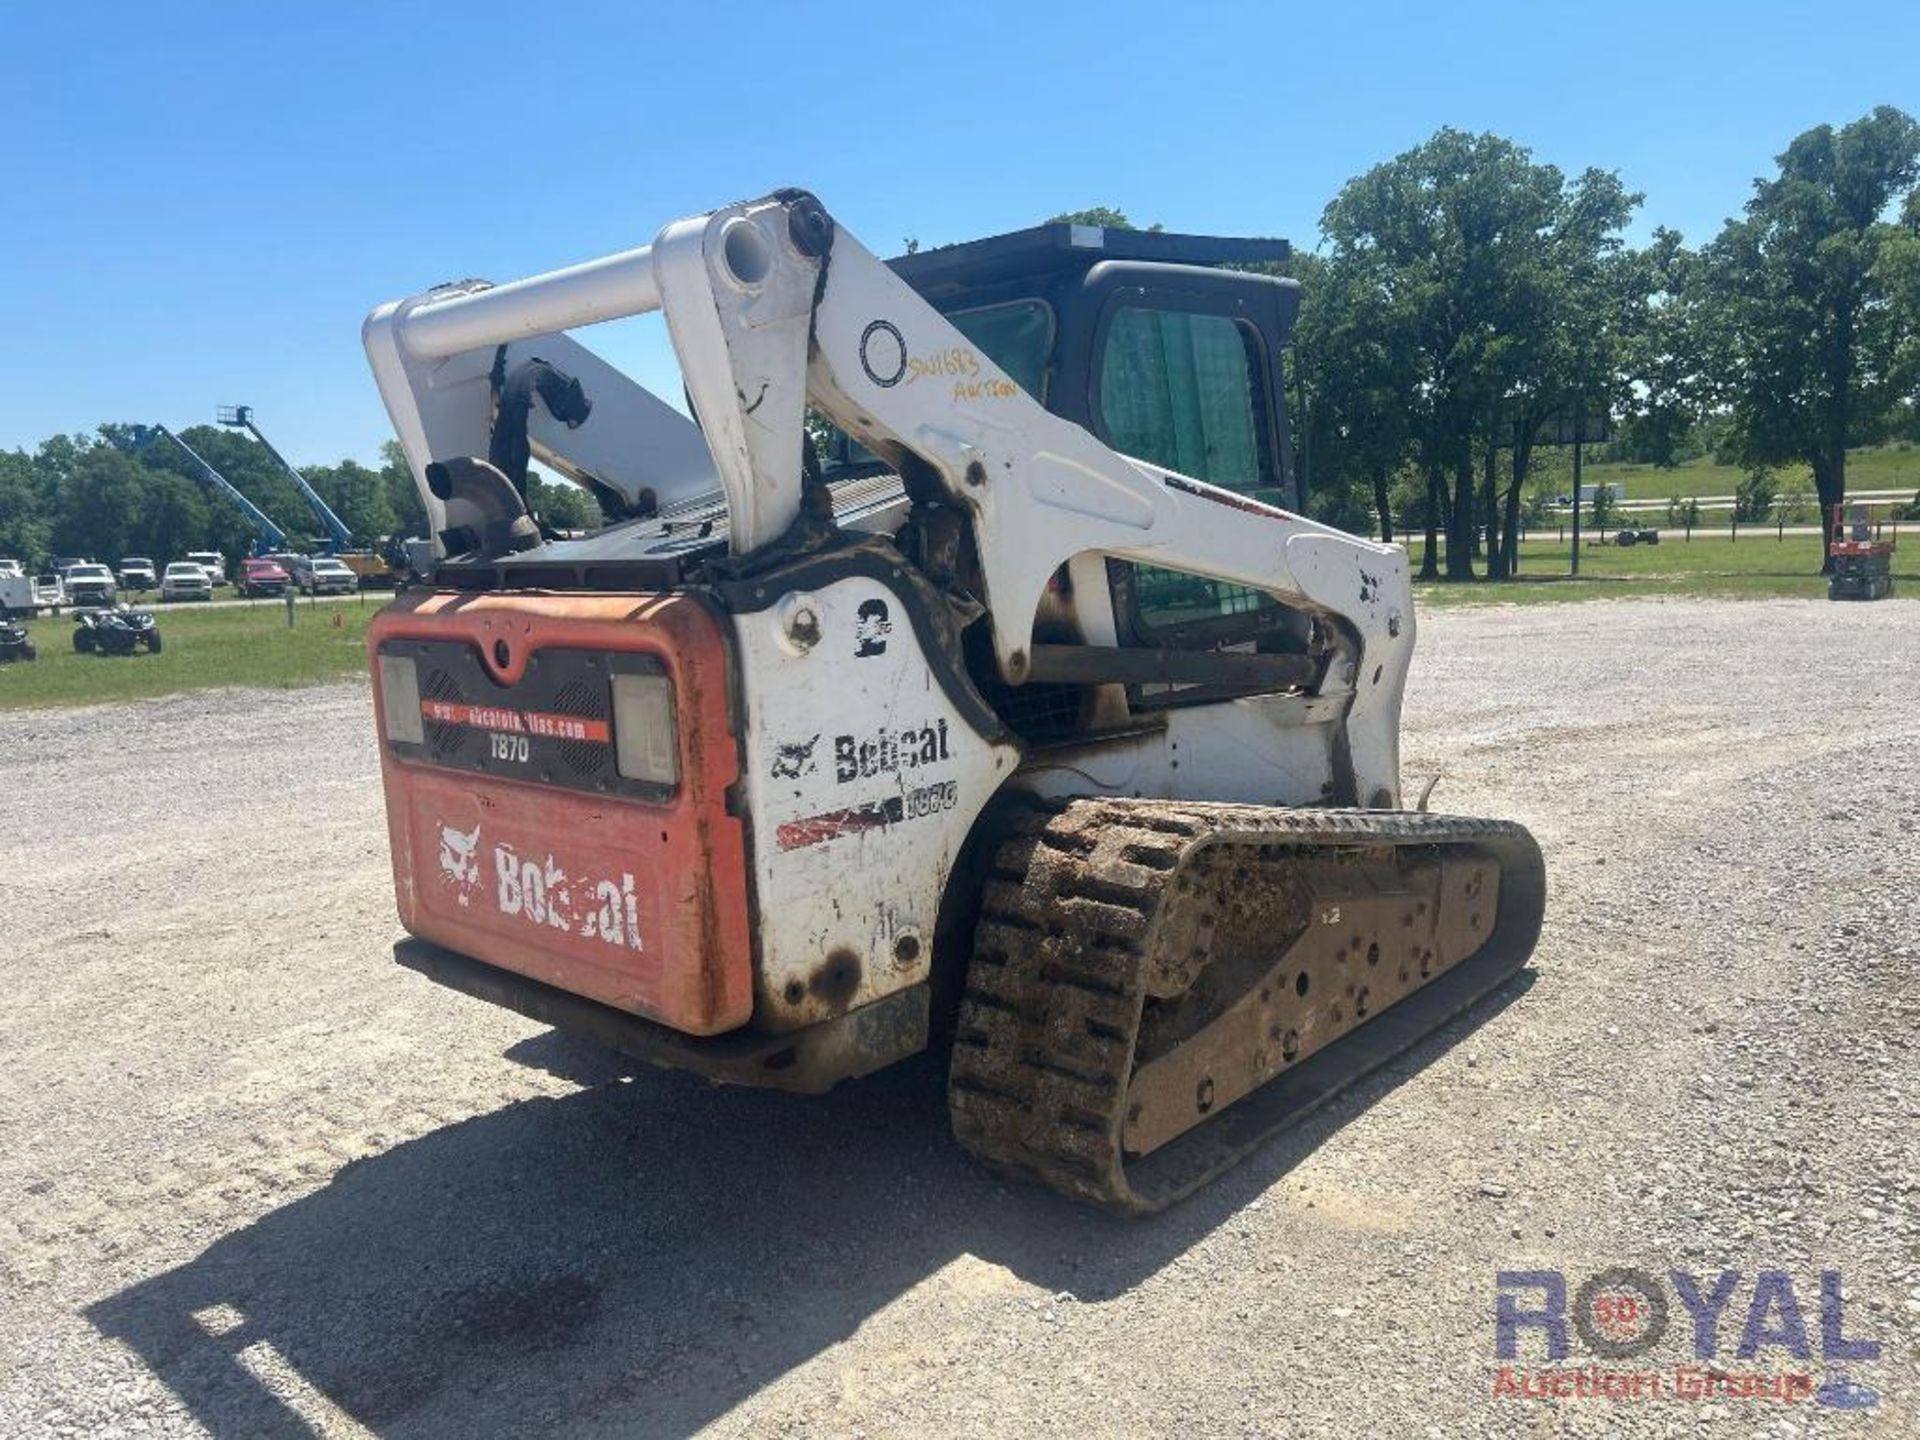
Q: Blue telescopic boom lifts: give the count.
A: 2